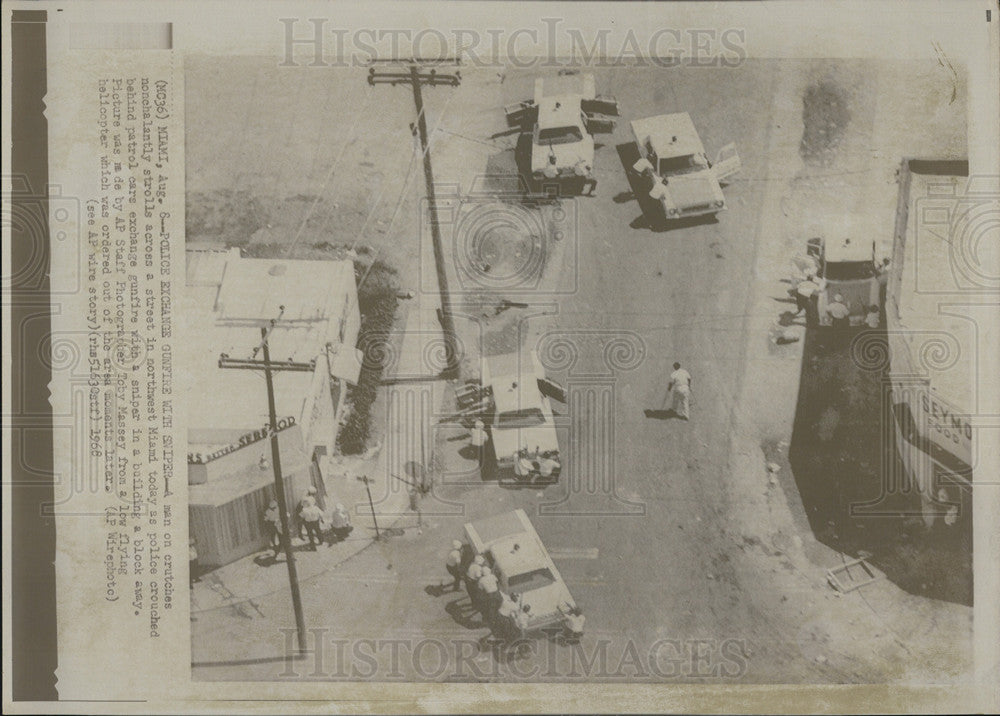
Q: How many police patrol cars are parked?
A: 5